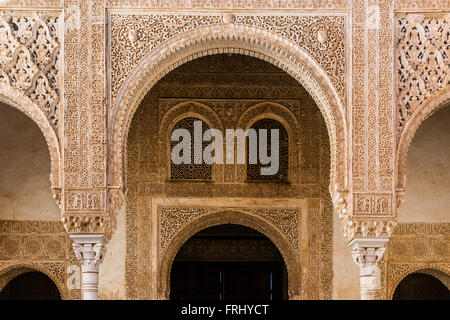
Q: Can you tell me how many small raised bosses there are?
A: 3